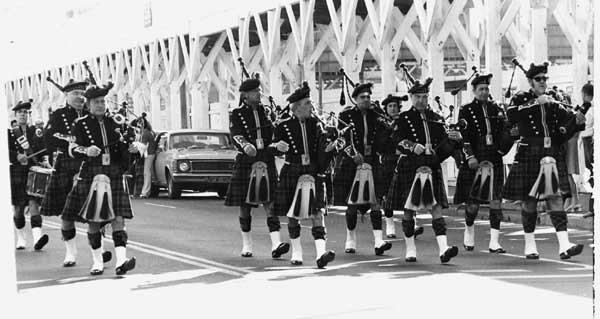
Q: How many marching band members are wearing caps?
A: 10